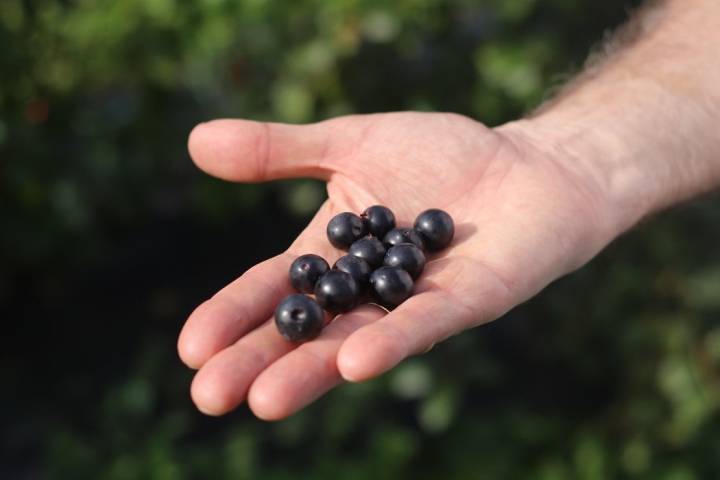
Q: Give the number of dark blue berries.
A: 11